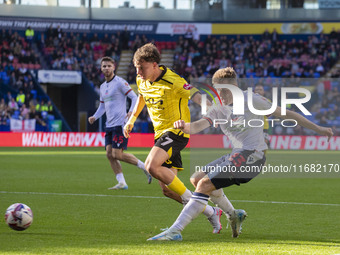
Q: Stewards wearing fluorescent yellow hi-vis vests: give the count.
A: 5